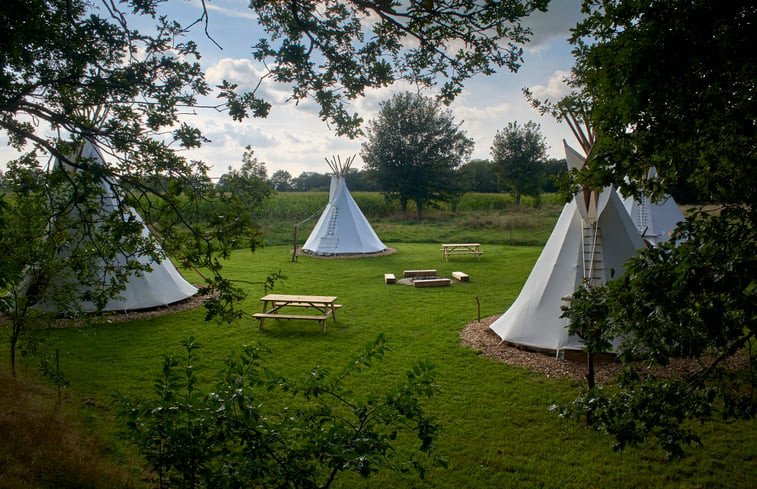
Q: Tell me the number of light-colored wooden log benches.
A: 4